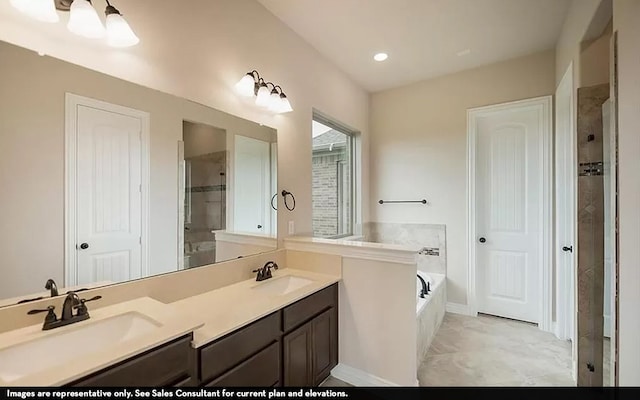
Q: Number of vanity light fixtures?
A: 2